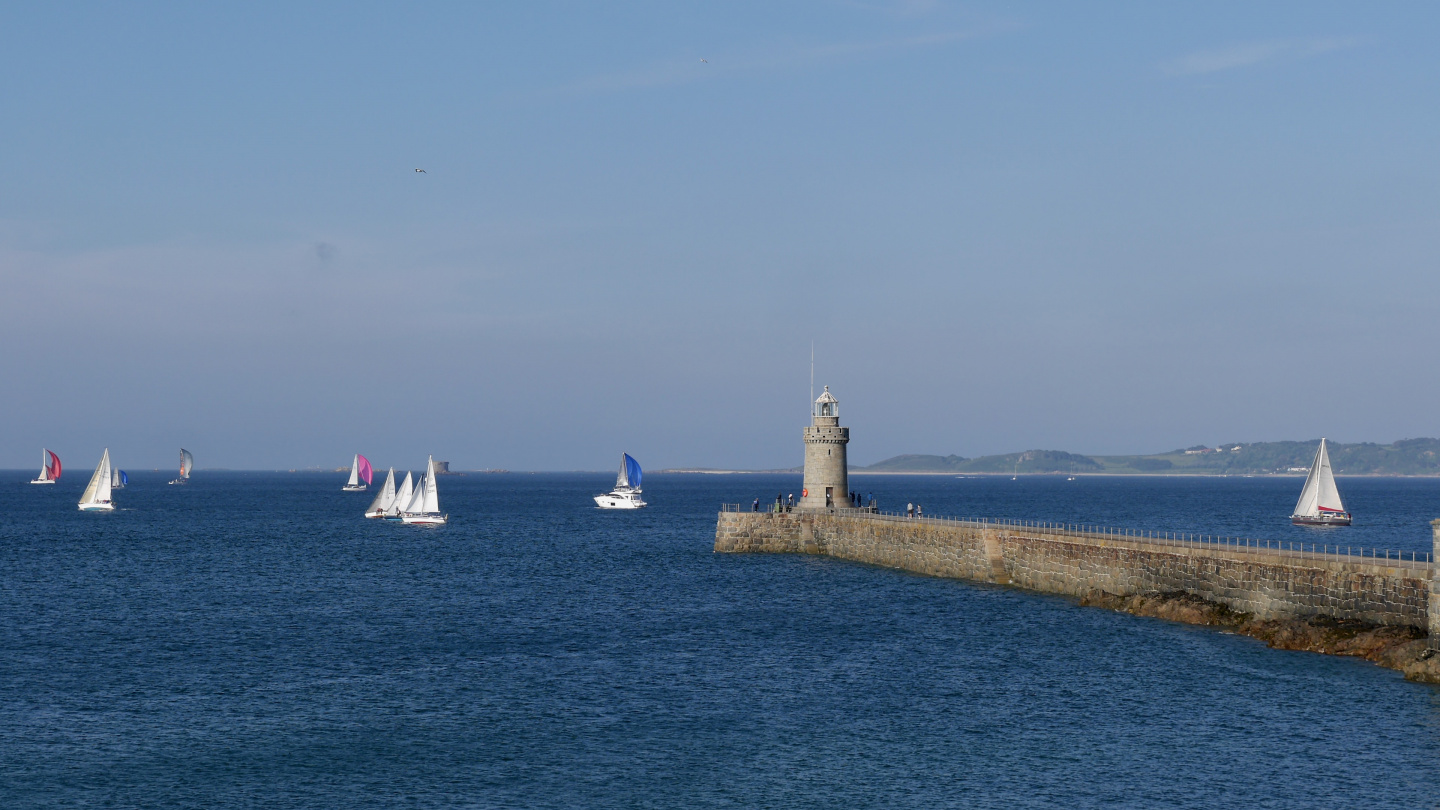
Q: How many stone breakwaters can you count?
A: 1